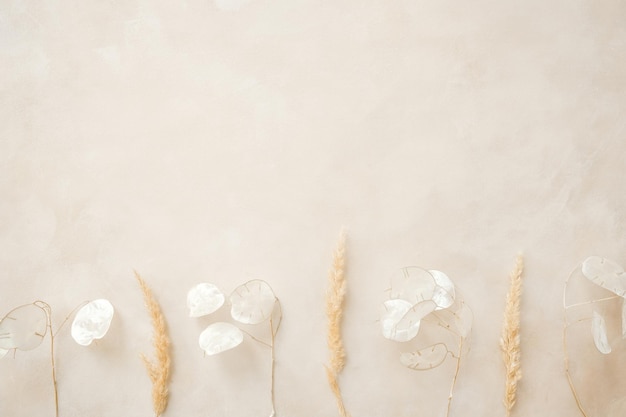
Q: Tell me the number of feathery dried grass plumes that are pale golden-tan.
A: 3